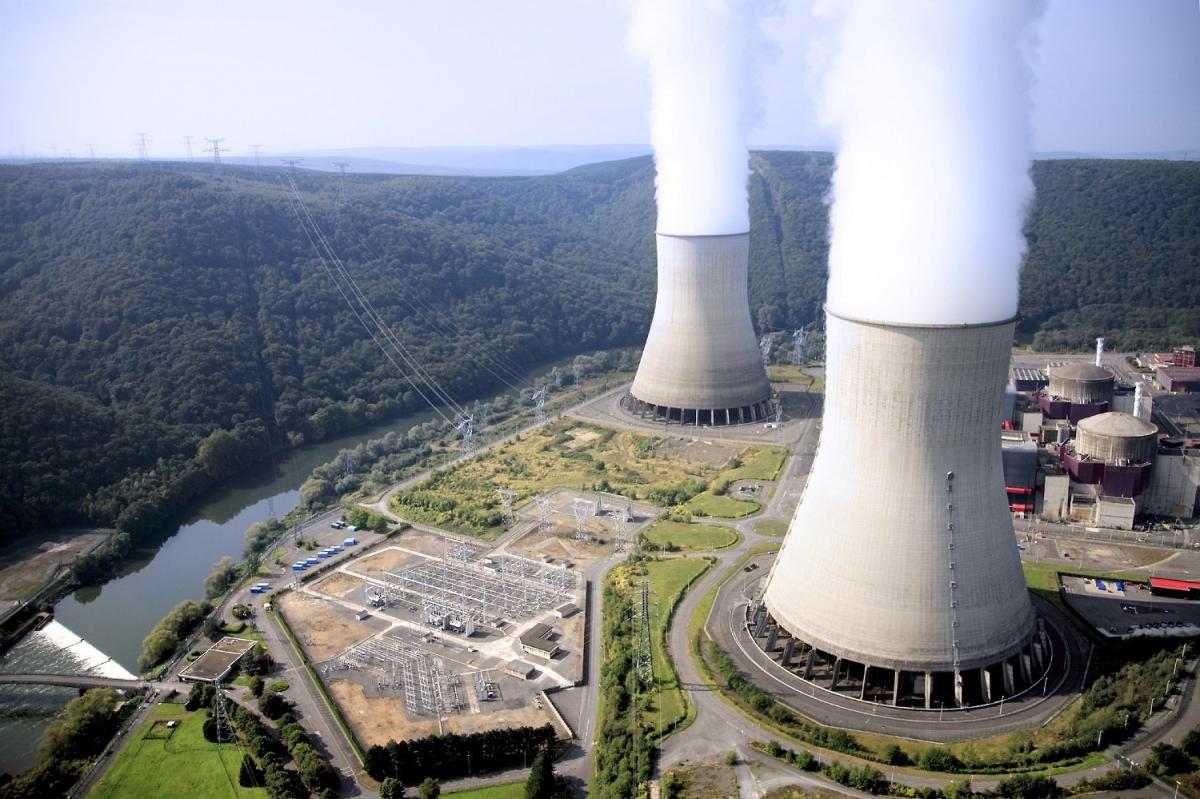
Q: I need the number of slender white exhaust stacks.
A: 2